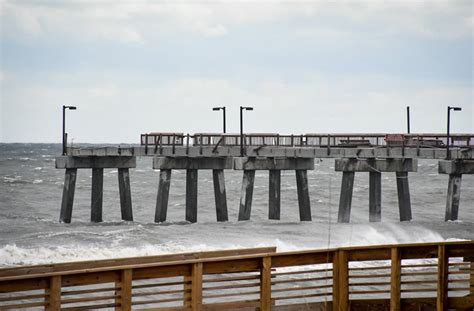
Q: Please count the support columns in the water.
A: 13